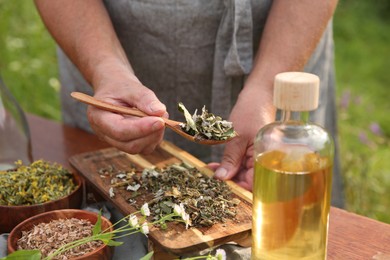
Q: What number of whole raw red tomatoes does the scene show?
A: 0